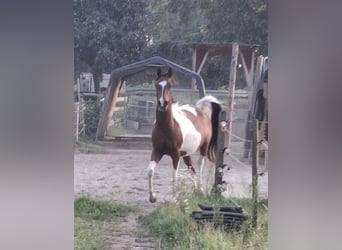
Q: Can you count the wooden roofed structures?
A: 1